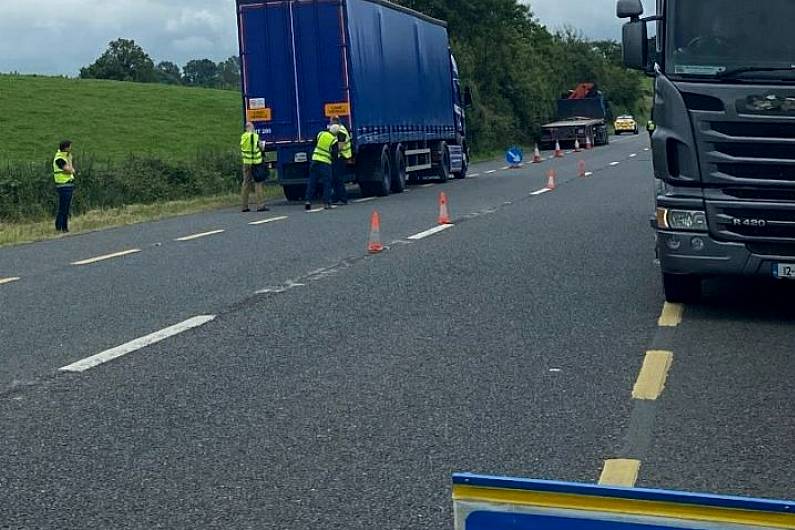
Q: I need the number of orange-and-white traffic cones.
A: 8